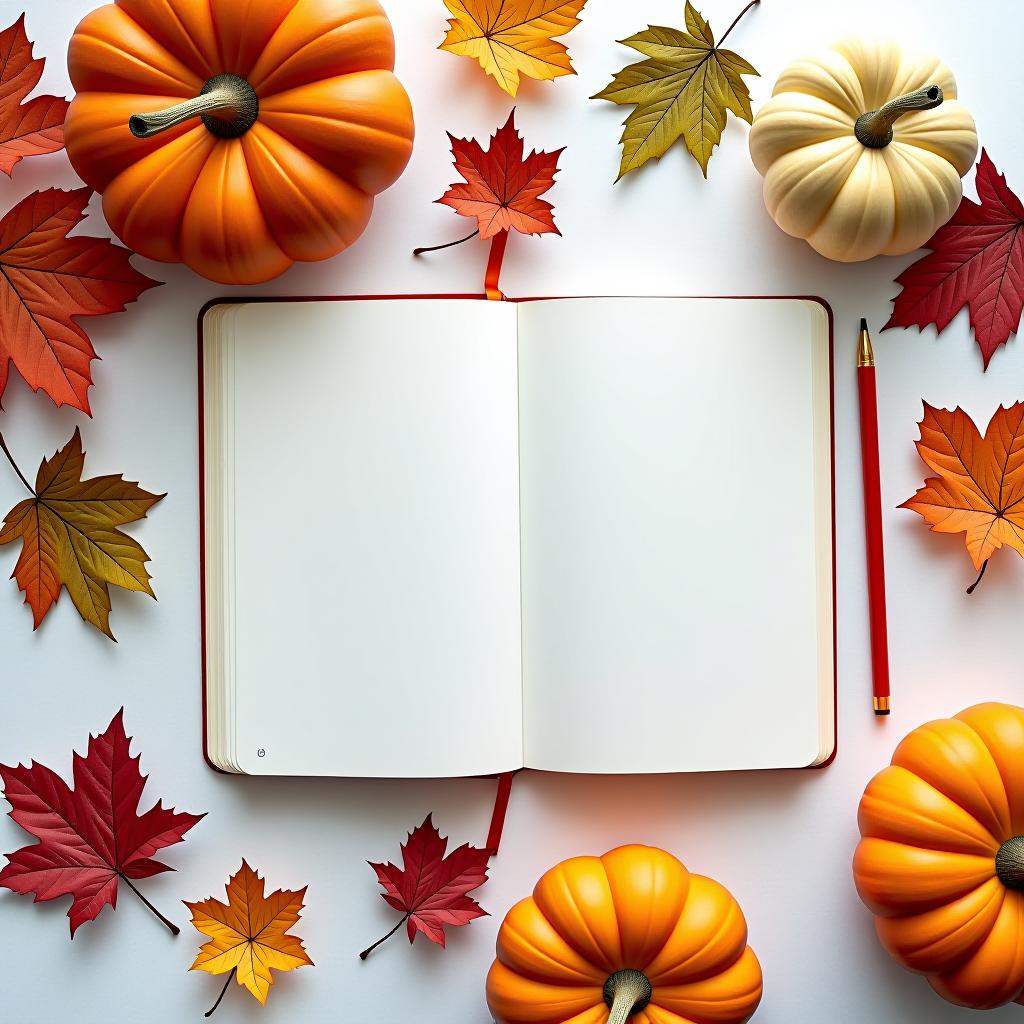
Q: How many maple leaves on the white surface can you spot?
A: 11